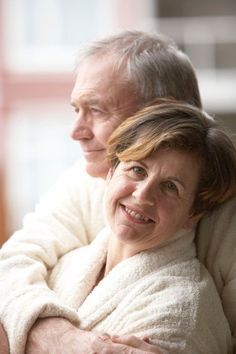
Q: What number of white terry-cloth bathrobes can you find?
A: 2